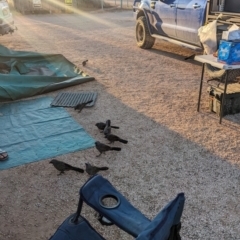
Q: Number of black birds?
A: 8